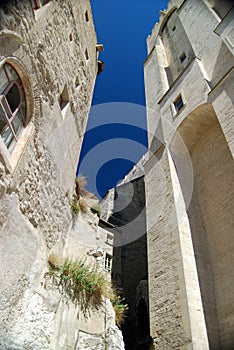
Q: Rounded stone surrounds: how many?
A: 1